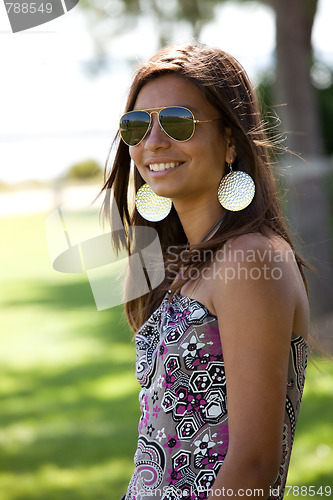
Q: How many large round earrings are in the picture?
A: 2